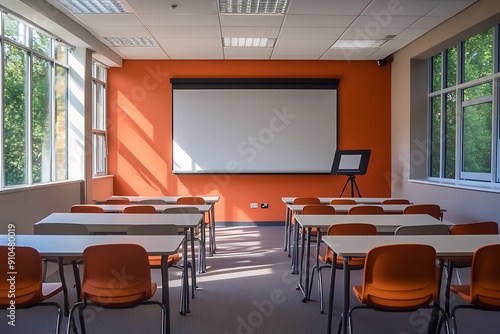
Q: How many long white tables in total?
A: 8